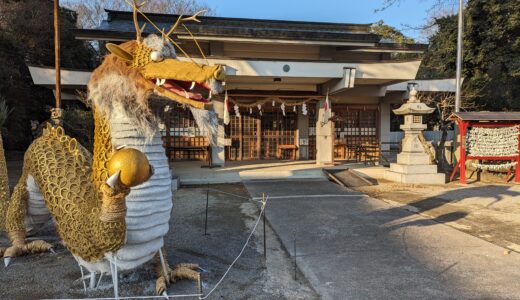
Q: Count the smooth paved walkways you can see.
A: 1